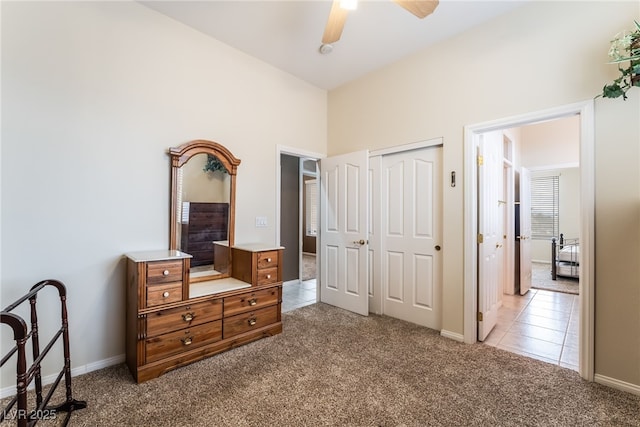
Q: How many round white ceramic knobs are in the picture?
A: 4